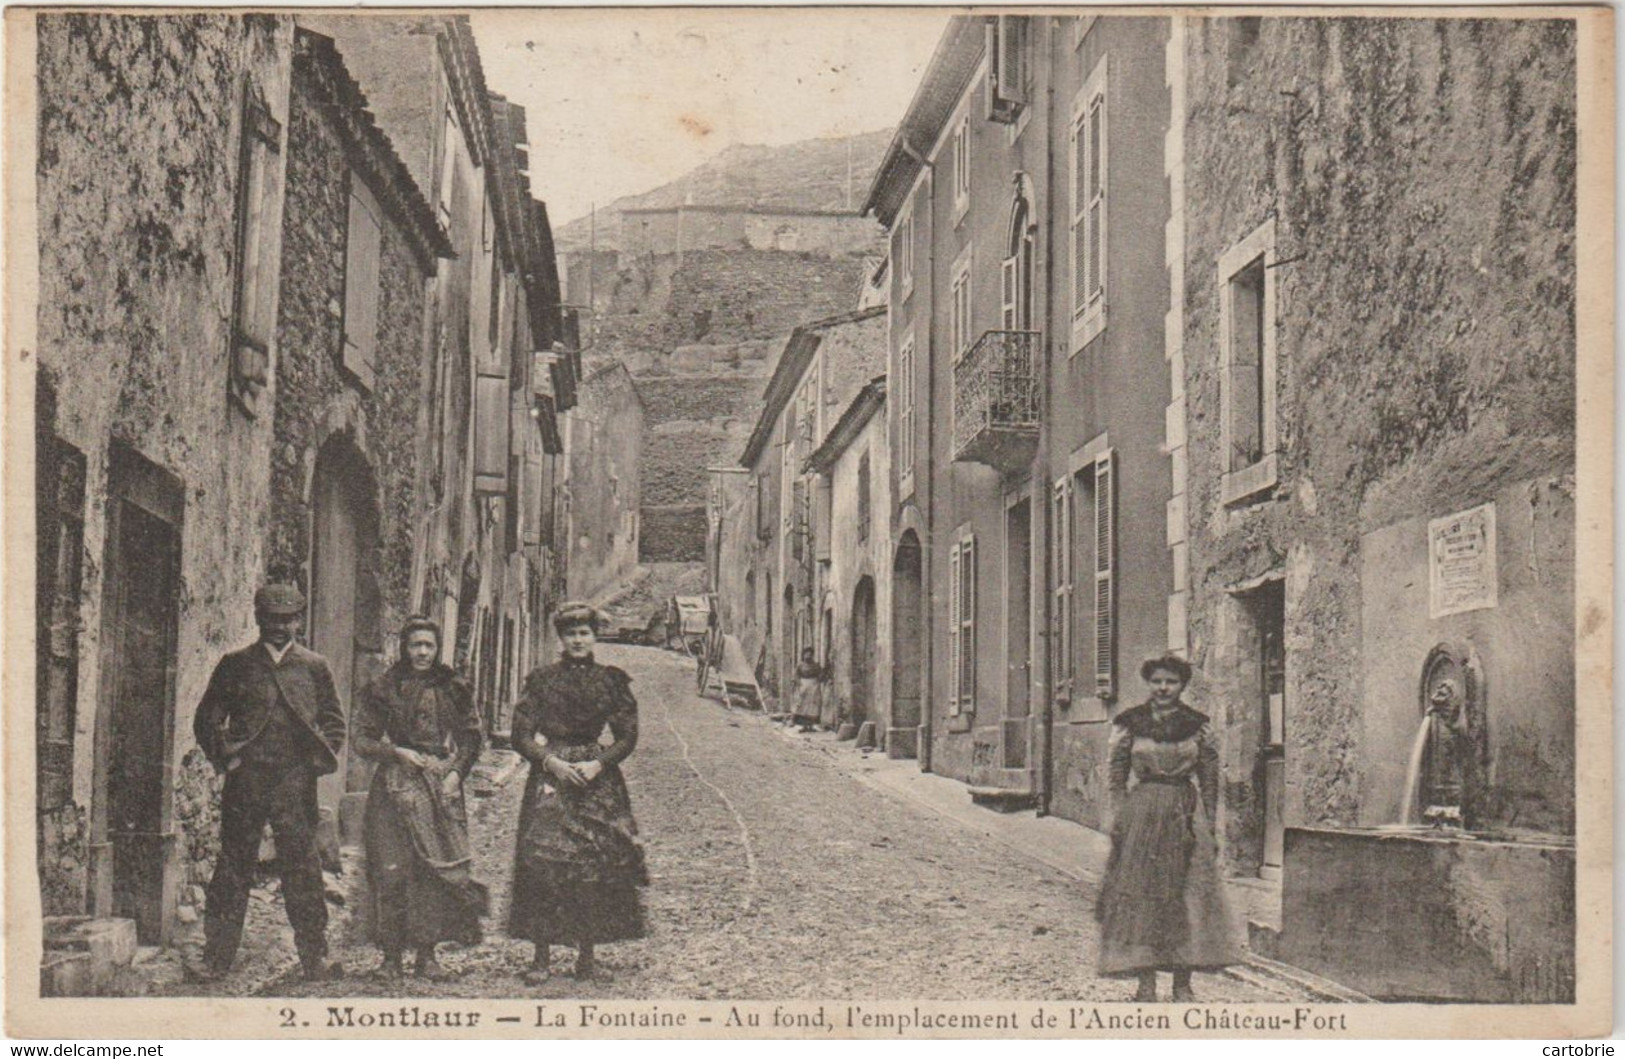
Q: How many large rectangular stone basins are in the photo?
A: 1